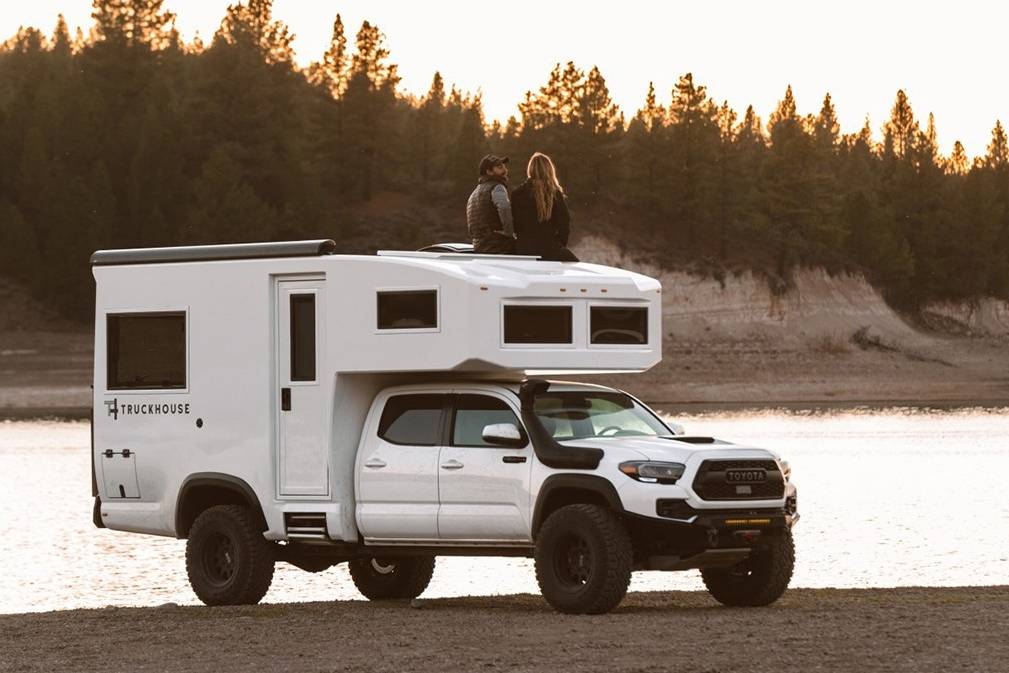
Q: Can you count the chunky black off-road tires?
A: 4